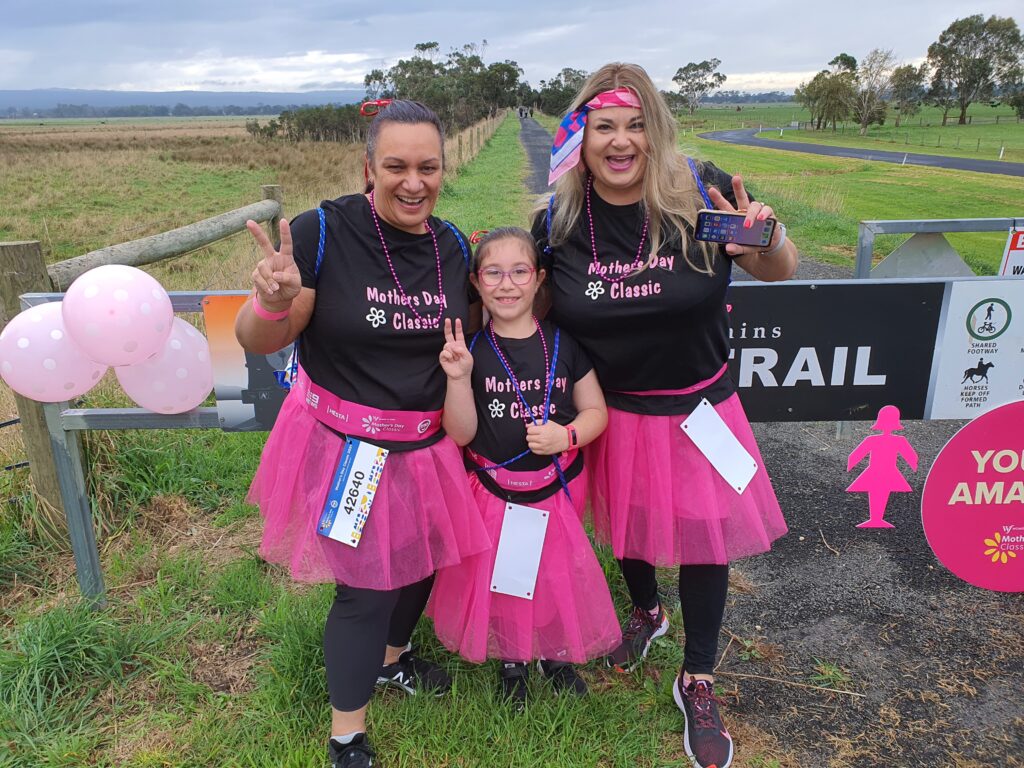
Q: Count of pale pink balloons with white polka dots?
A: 3